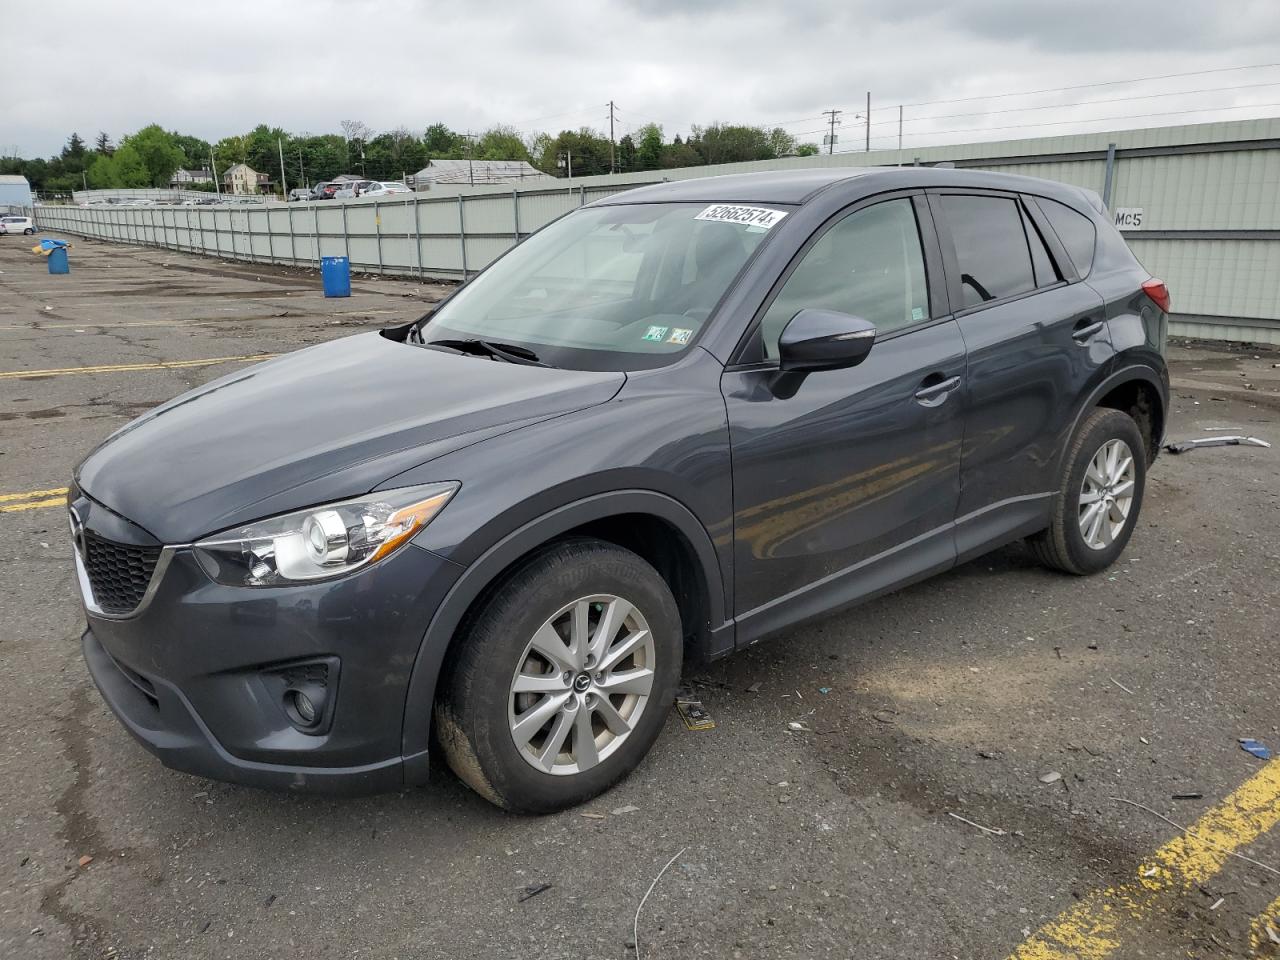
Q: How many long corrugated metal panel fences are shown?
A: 1